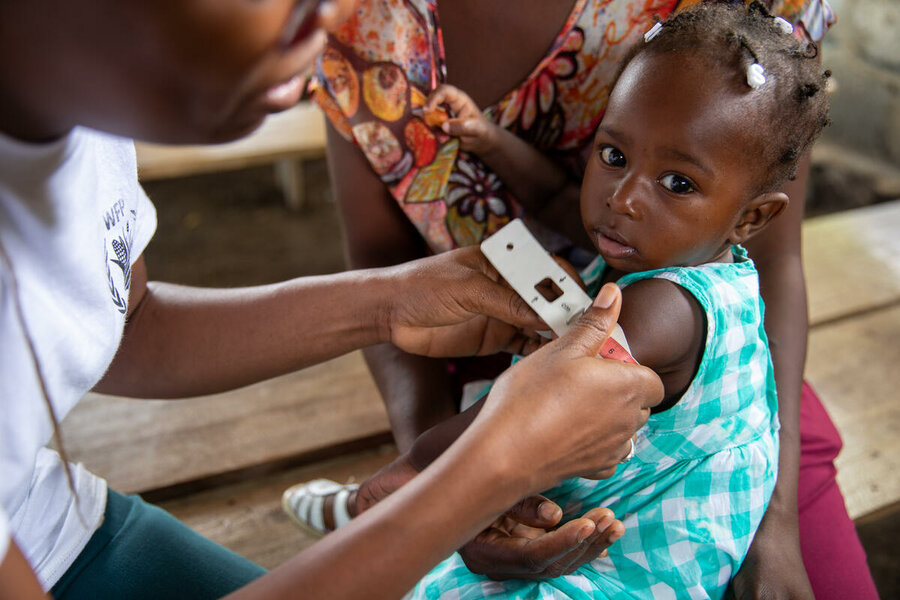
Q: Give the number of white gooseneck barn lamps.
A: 0